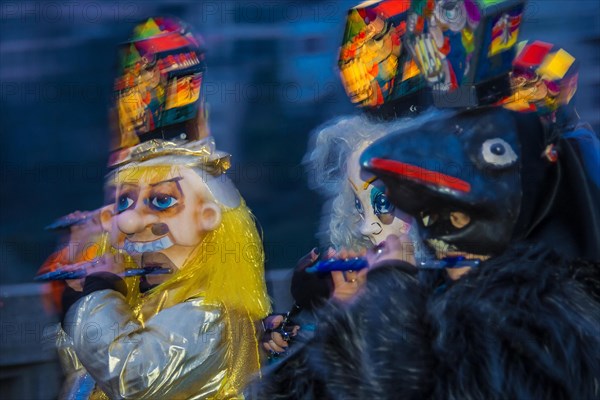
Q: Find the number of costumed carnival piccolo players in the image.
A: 3